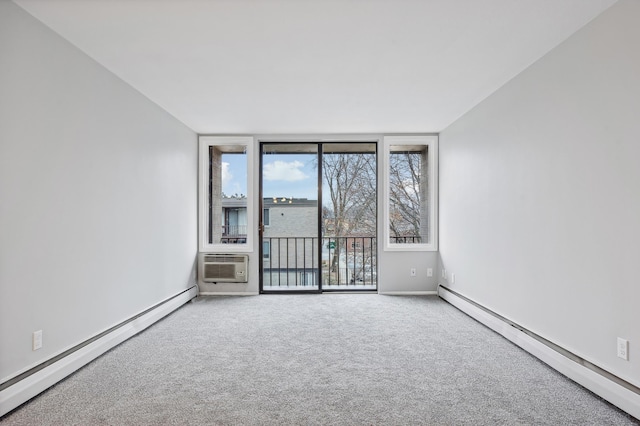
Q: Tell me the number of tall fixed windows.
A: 2